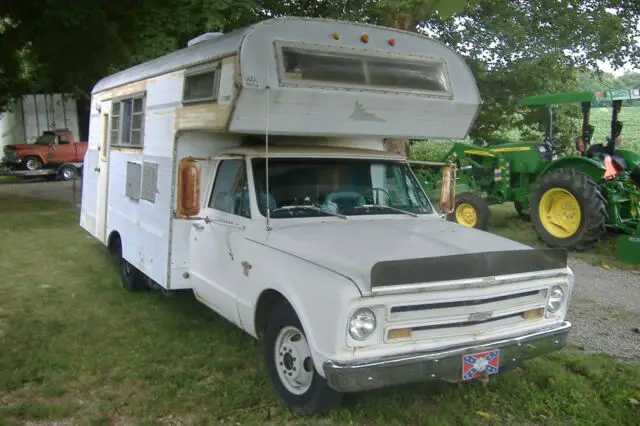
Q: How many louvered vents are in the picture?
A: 1